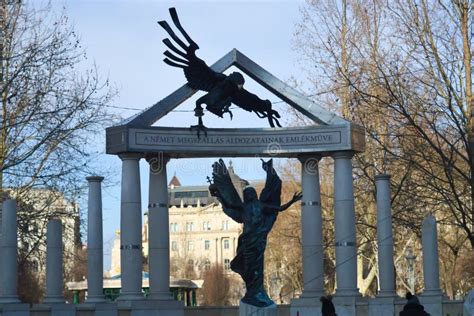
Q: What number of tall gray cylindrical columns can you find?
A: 9